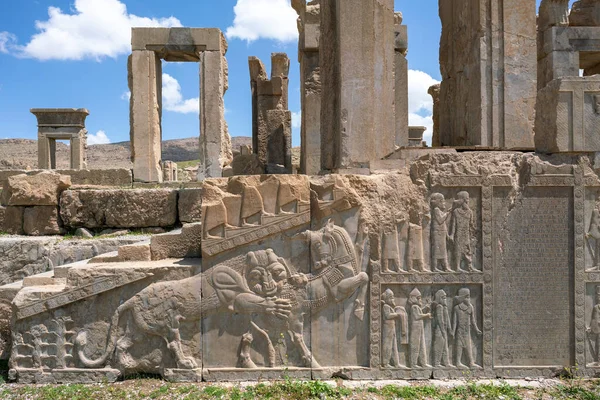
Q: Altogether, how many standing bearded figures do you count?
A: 6